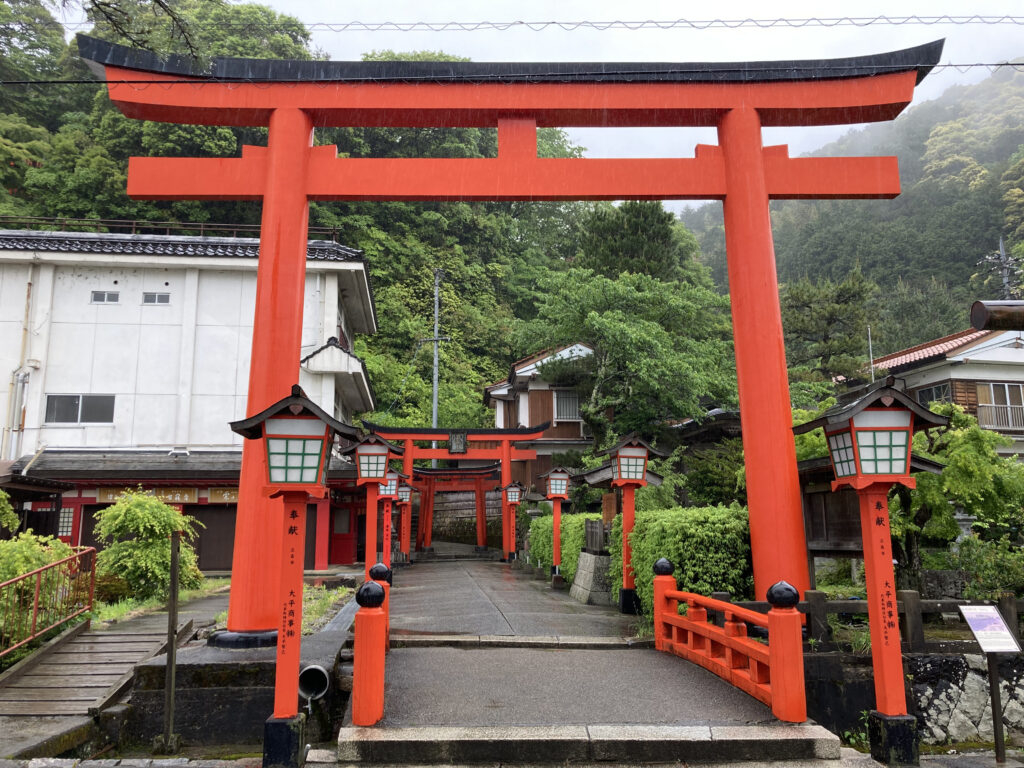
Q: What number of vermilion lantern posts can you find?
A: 8